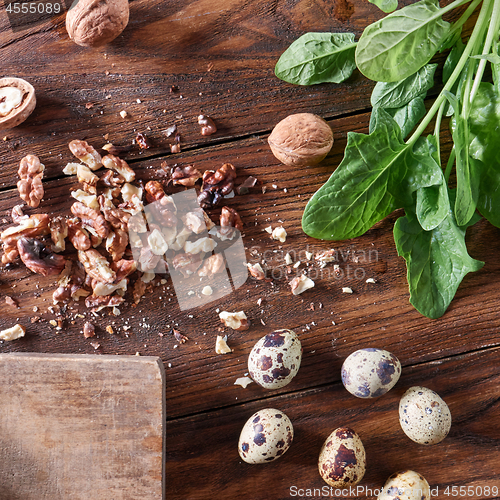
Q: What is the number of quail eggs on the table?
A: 6